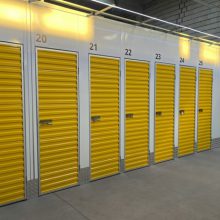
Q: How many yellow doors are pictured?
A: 7